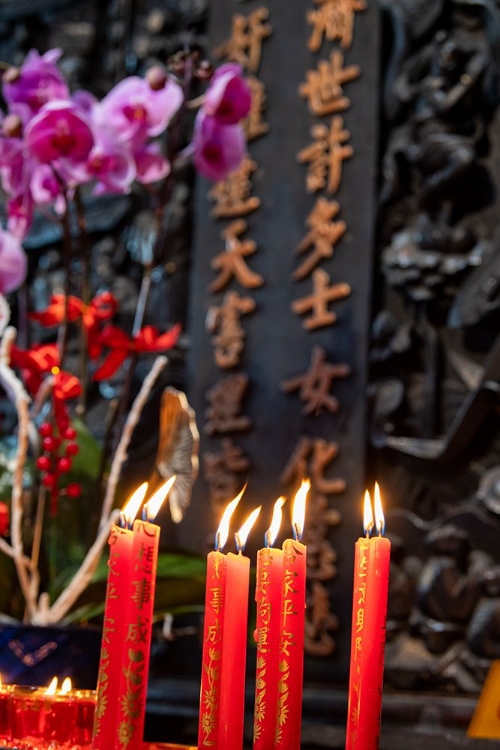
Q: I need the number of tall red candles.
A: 8